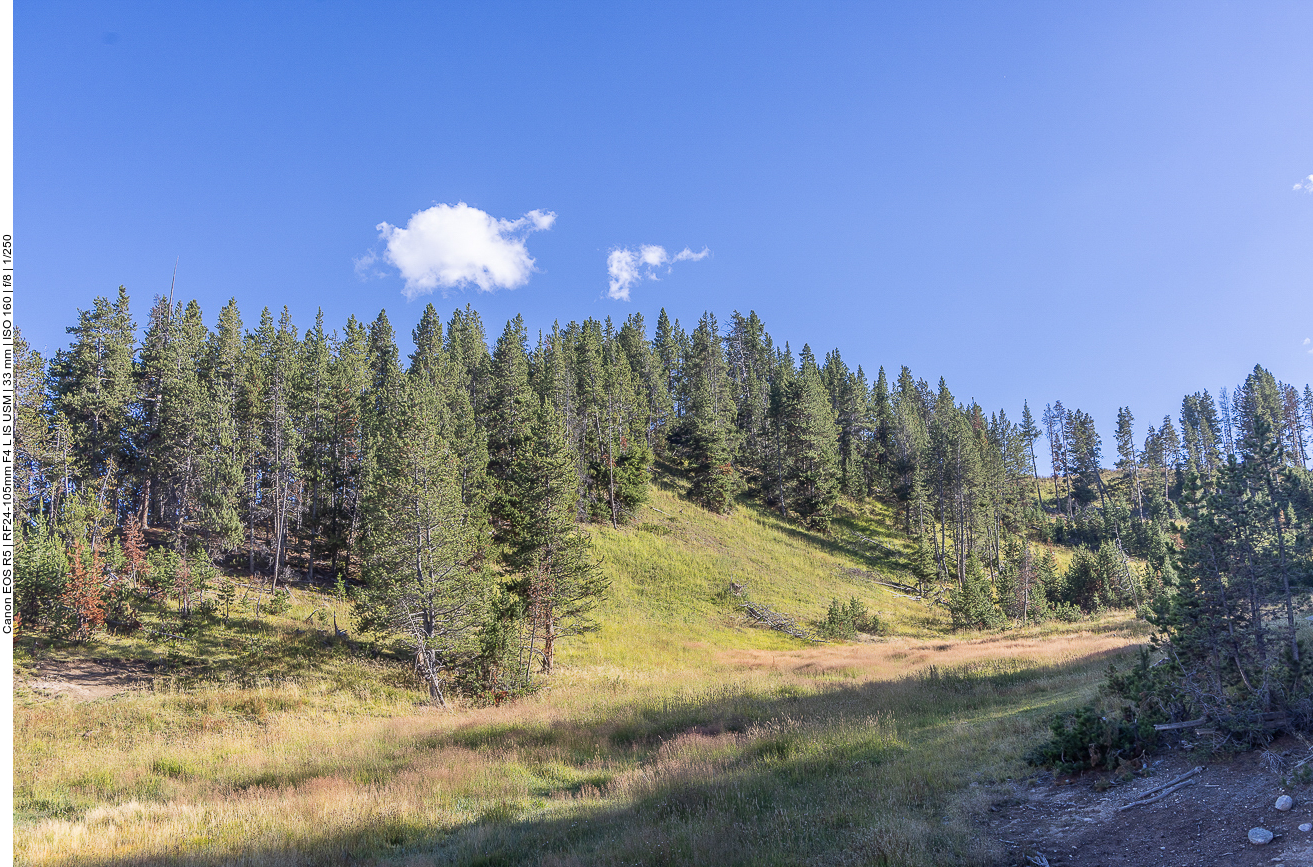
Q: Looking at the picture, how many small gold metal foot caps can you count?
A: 0